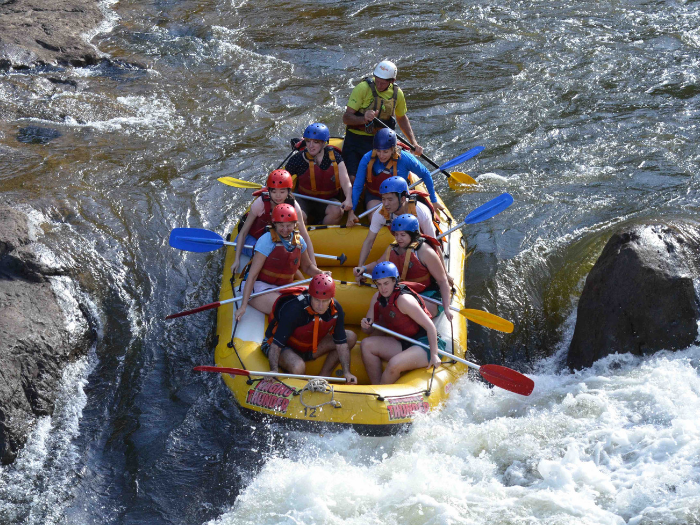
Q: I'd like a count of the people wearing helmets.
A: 9